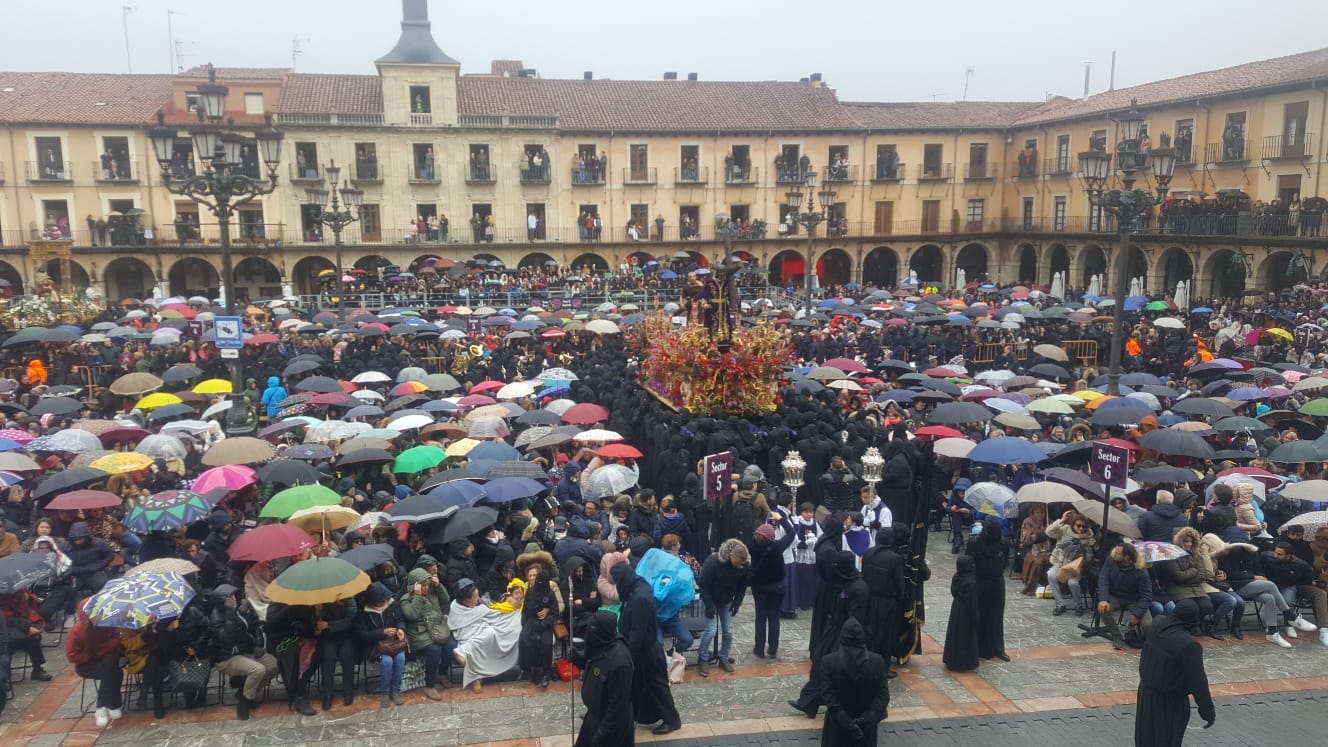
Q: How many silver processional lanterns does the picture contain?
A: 2